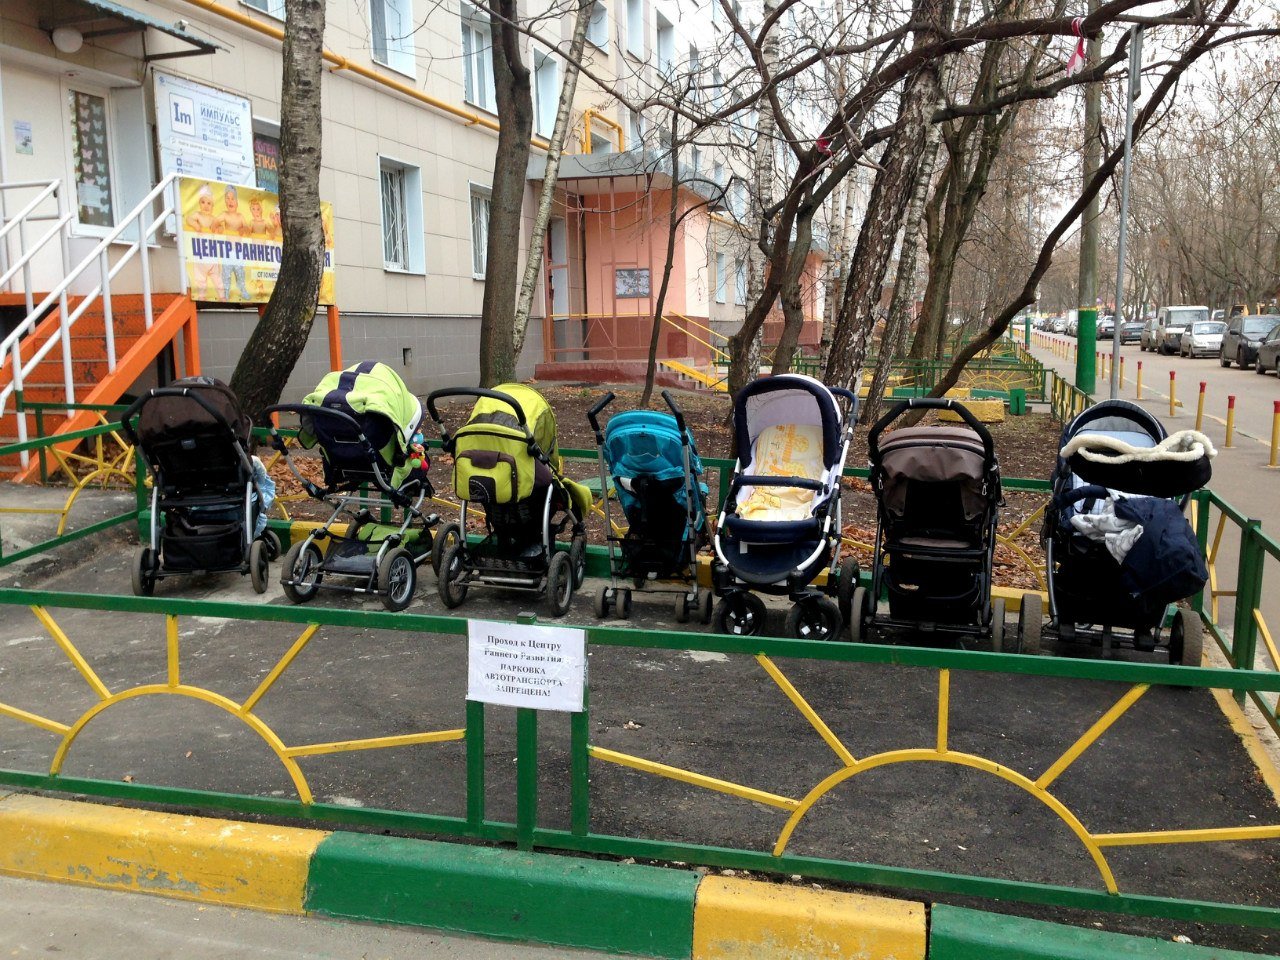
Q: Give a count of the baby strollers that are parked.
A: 7